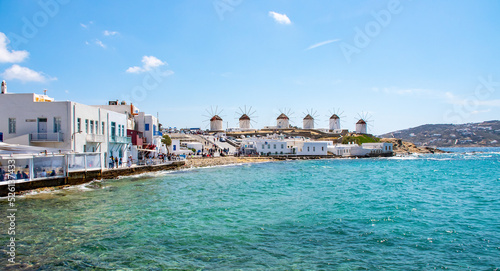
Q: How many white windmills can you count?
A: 6